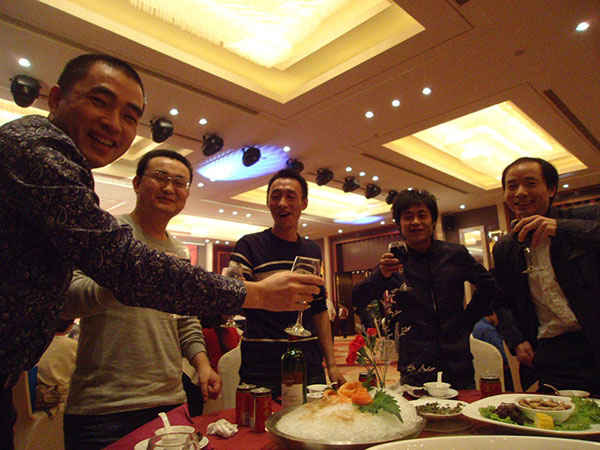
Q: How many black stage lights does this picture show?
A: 9